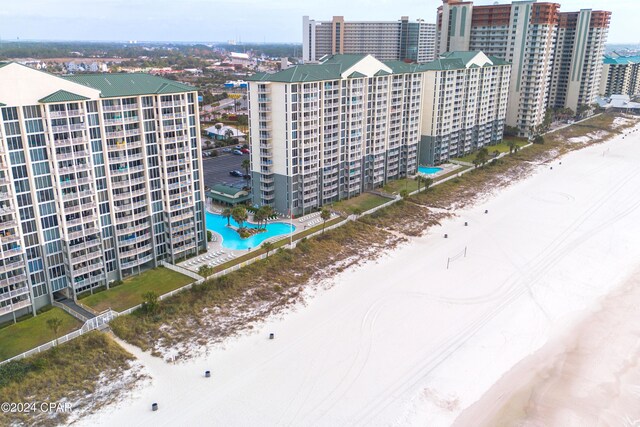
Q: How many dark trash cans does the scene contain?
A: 13